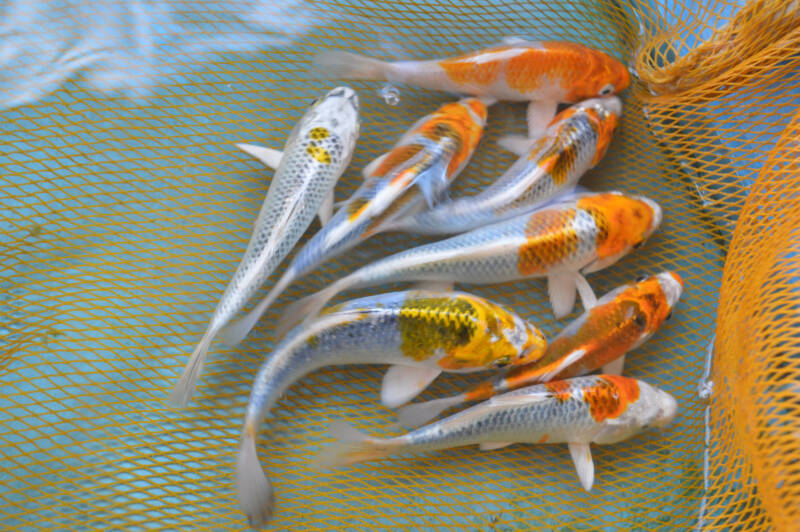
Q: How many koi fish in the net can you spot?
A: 8